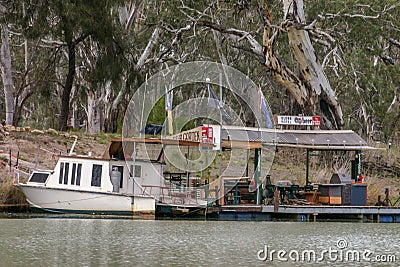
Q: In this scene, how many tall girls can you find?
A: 0